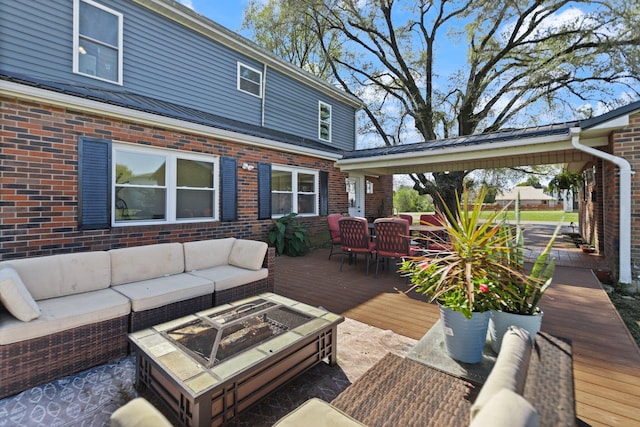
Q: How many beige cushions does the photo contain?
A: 12